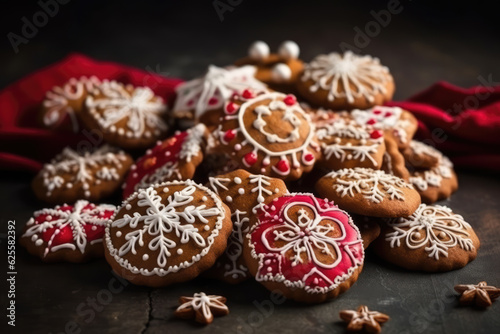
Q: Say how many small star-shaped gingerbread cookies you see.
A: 3